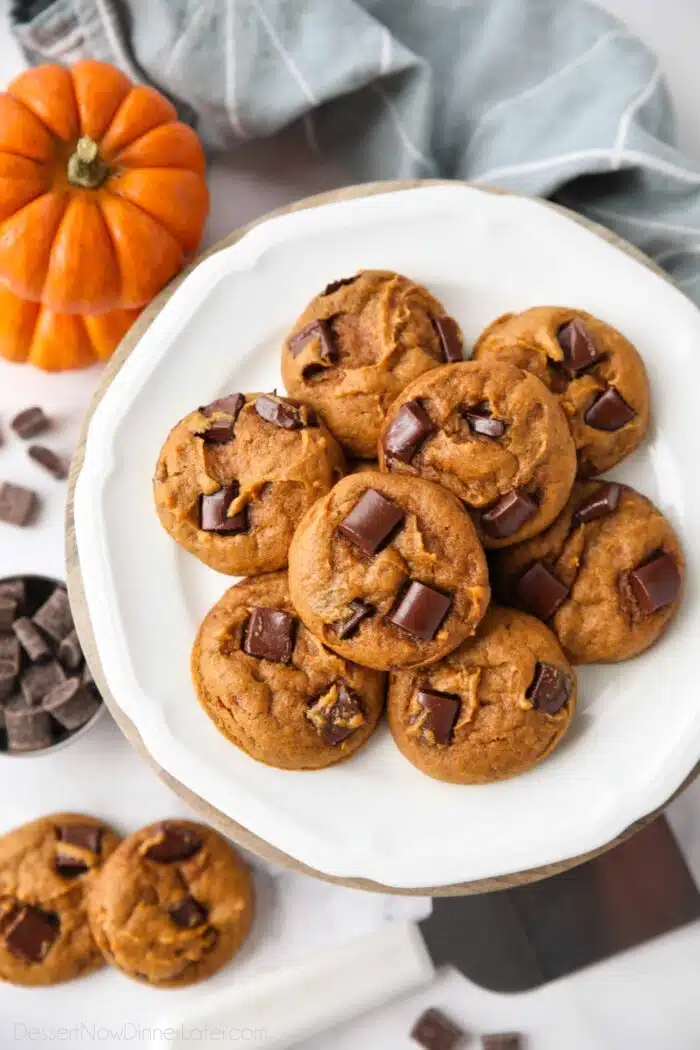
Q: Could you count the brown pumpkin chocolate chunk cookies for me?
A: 10